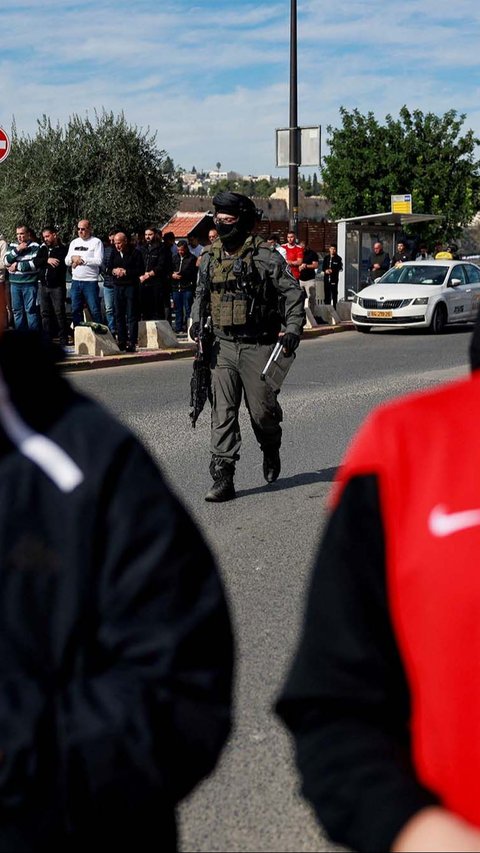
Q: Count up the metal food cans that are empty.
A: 0